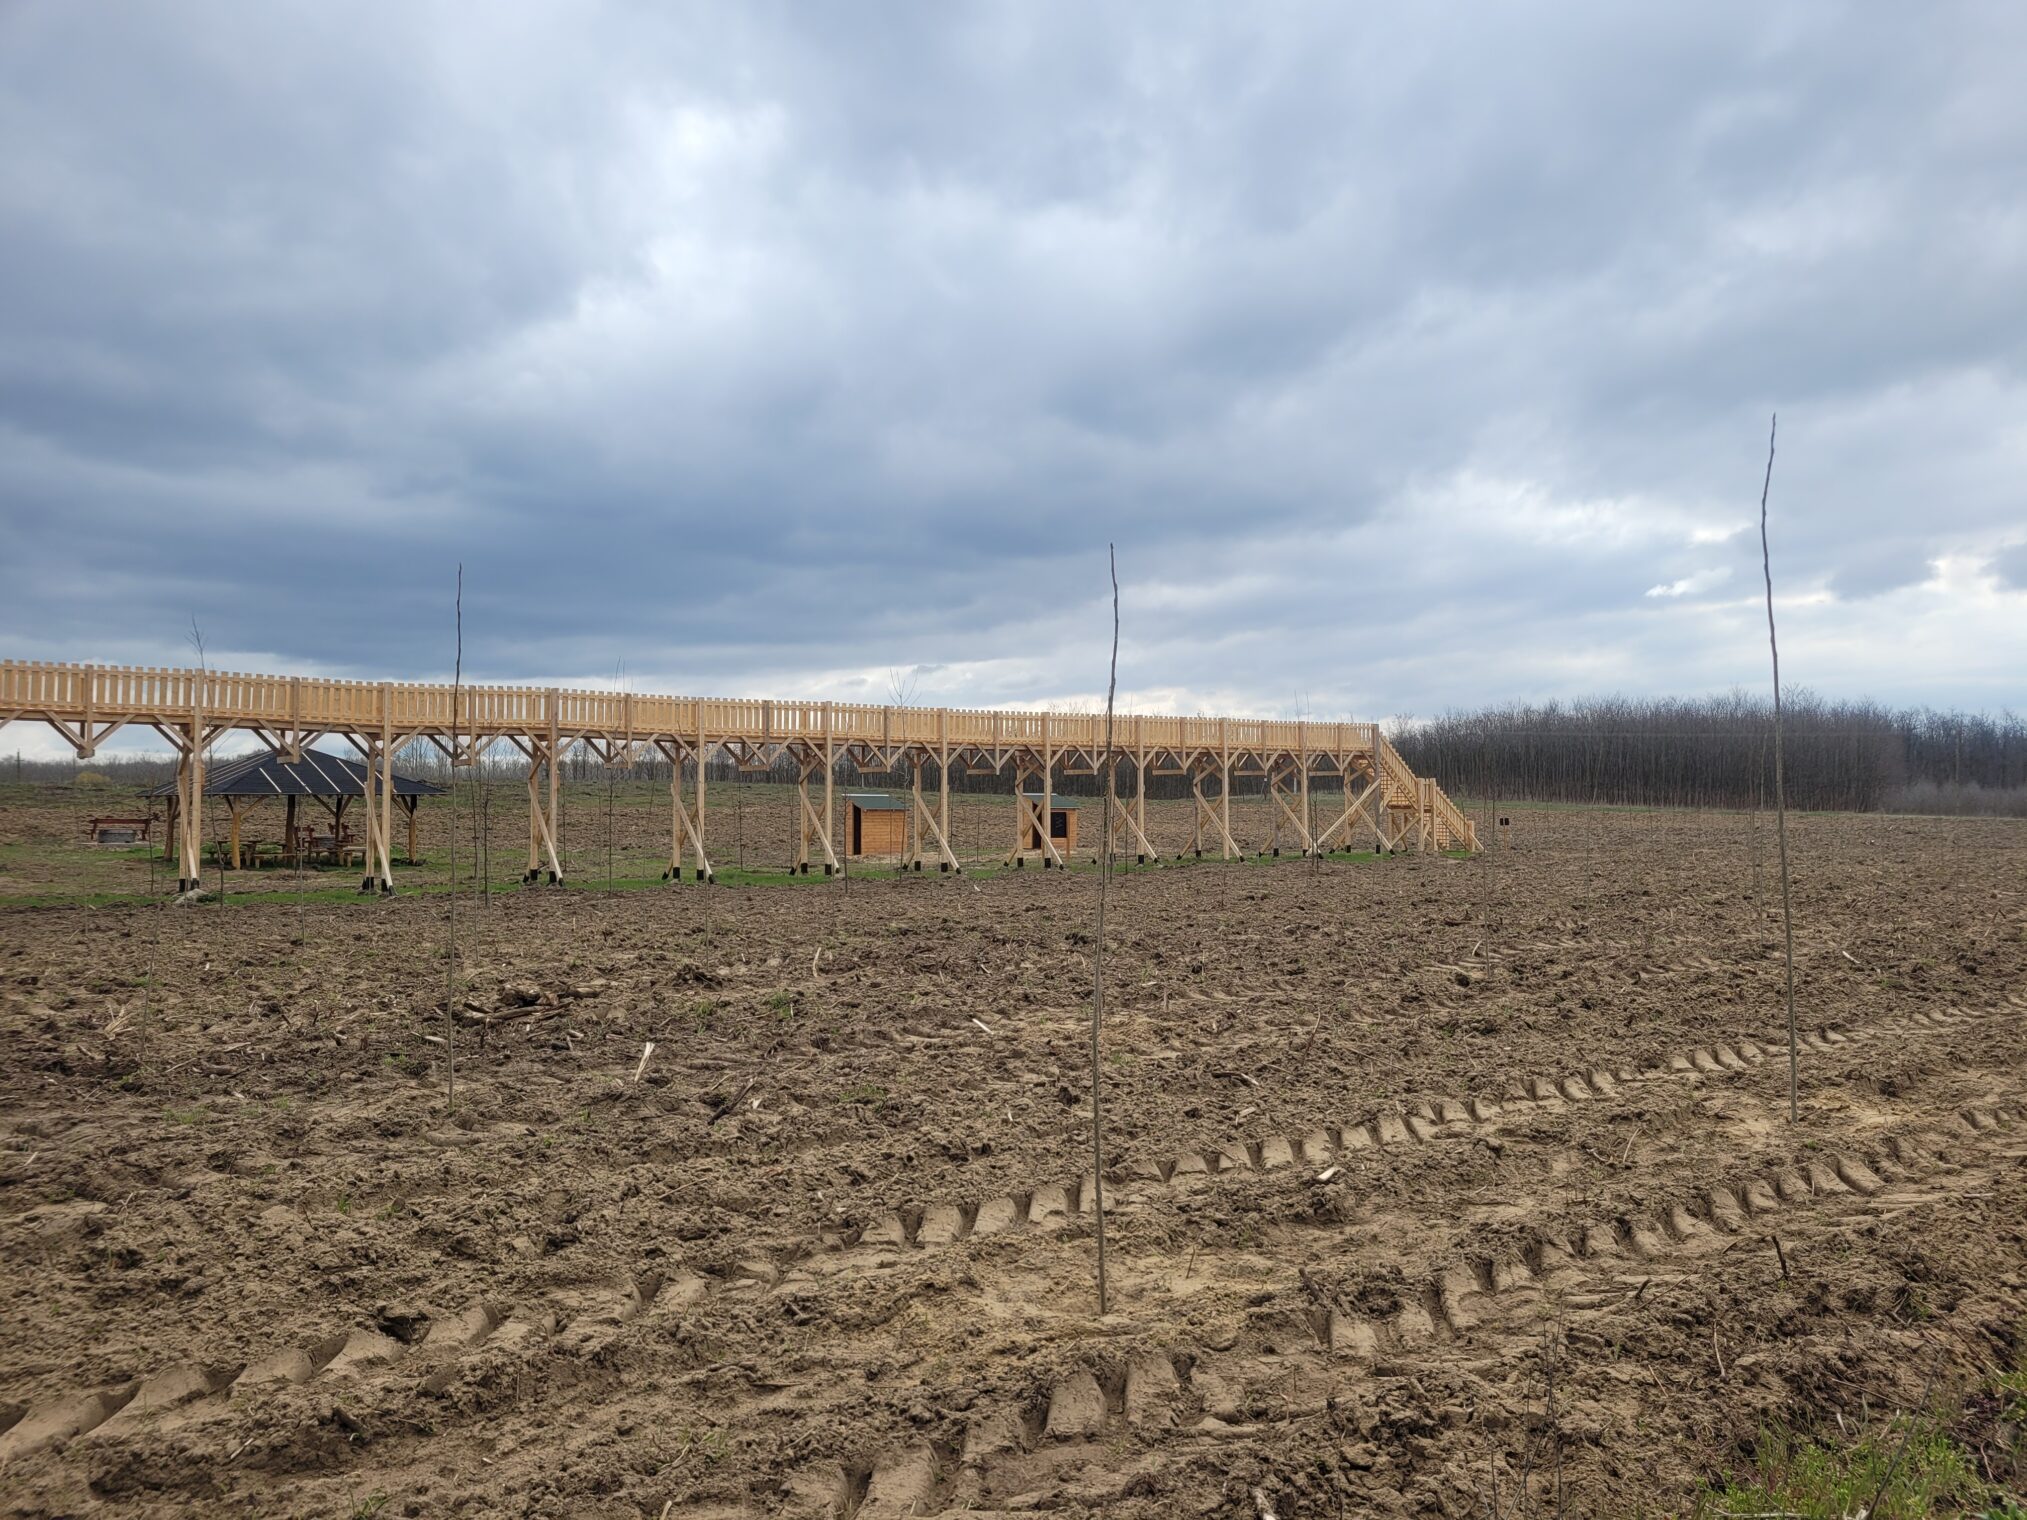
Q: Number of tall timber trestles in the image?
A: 11